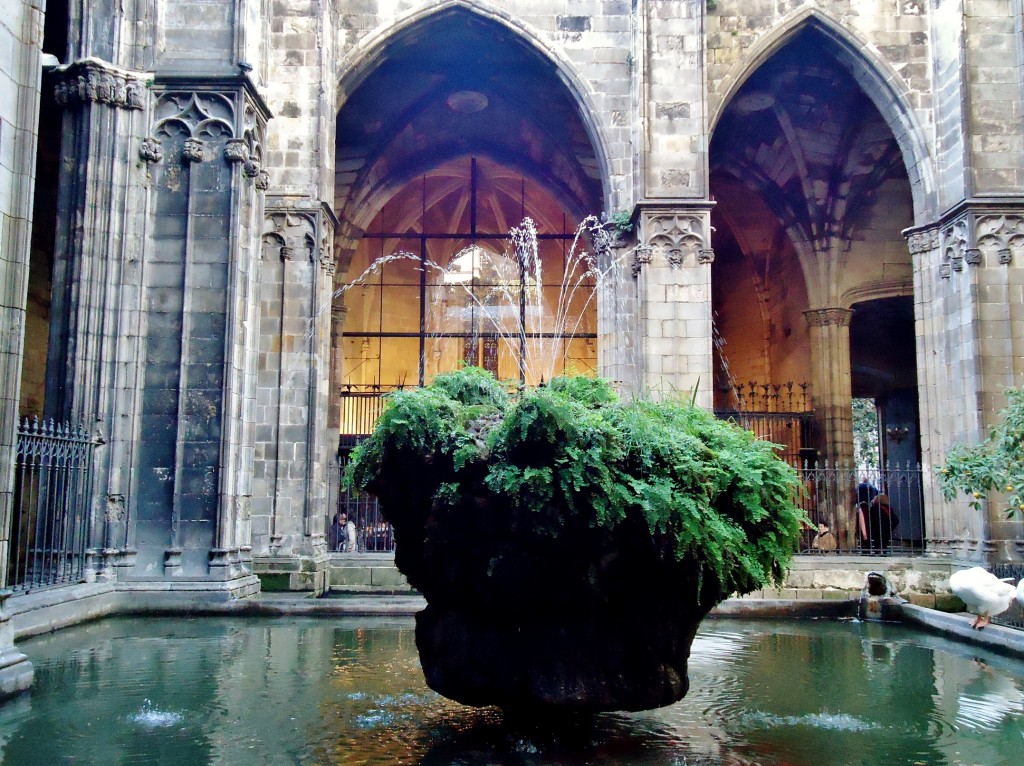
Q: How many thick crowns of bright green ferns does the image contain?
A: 1